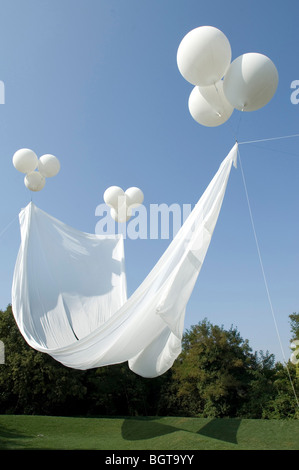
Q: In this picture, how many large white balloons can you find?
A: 9